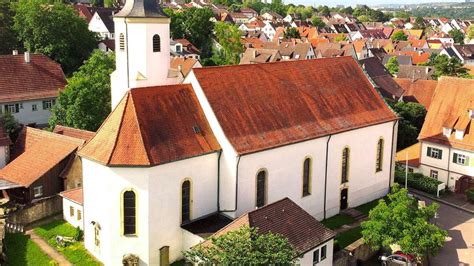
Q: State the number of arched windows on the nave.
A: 4